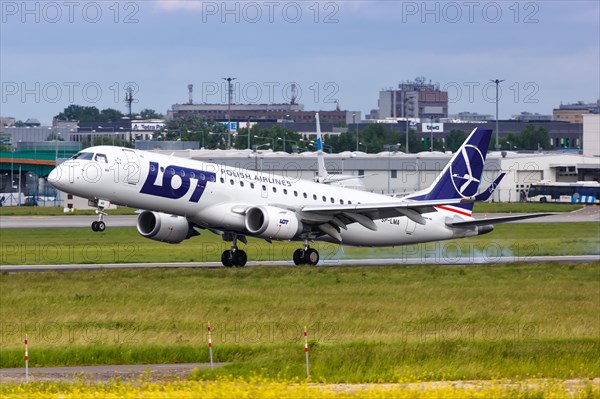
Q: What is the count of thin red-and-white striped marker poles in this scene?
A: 3